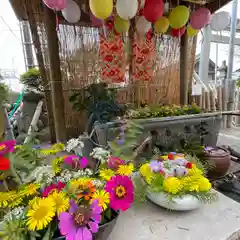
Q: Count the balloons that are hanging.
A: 14